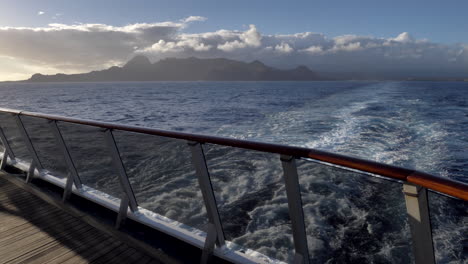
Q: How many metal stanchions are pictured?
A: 7